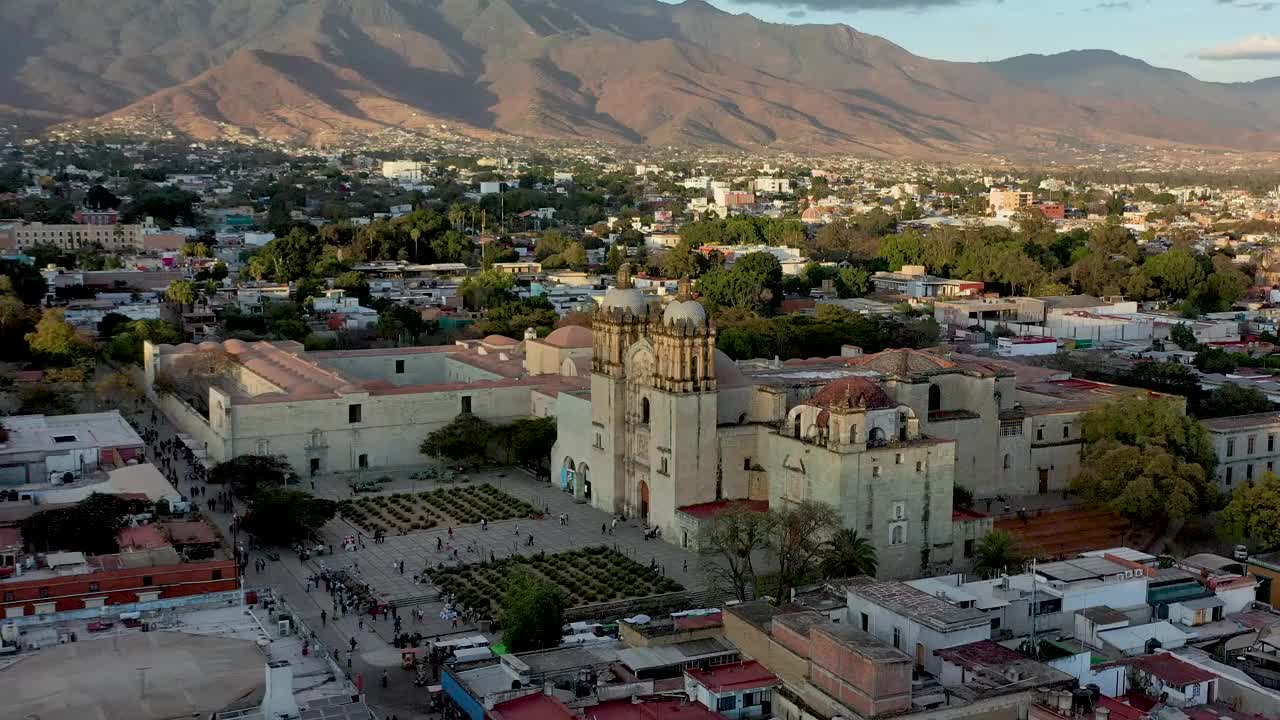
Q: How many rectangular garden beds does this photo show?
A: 2